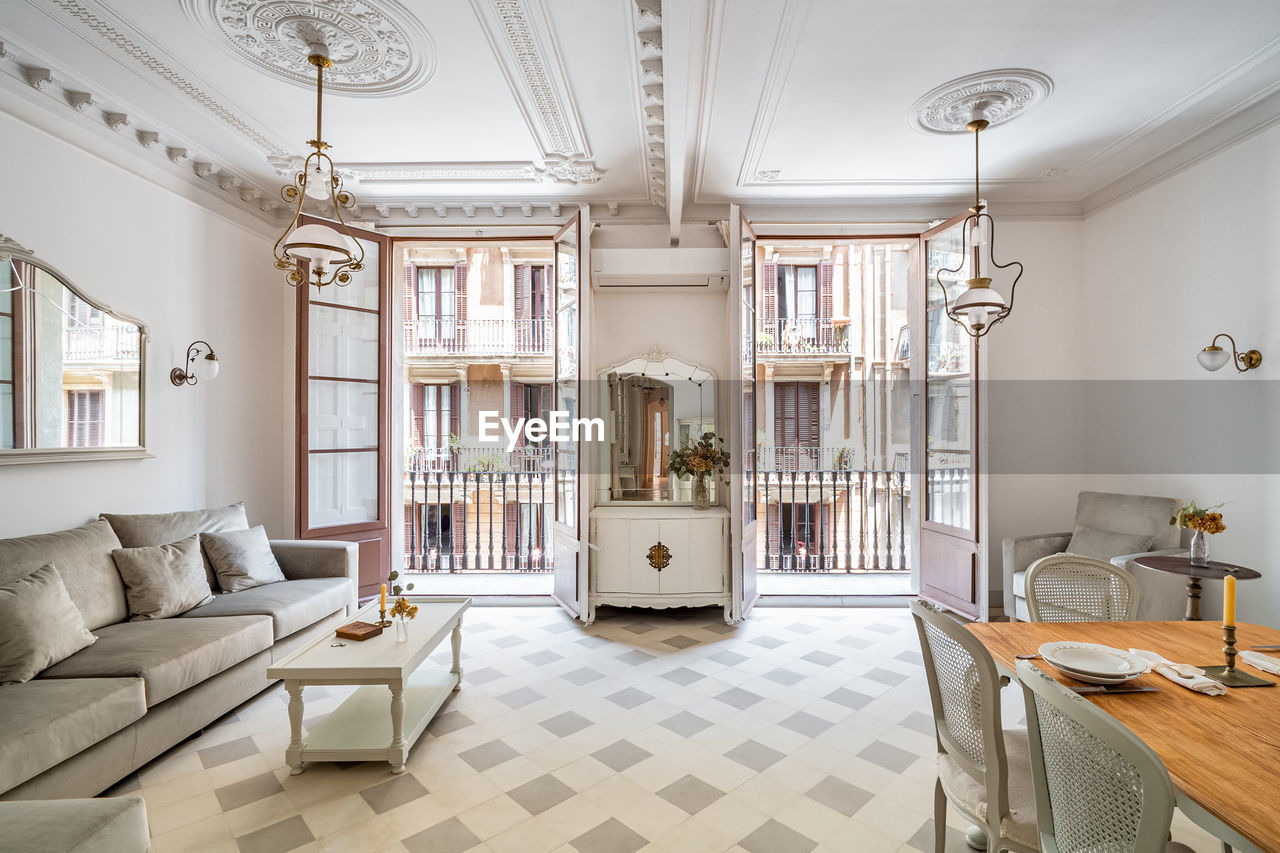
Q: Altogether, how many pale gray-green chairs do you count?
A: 3